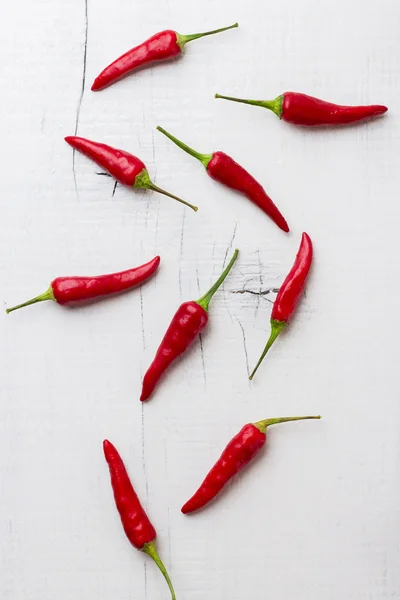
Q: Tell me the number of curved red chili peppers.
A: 9